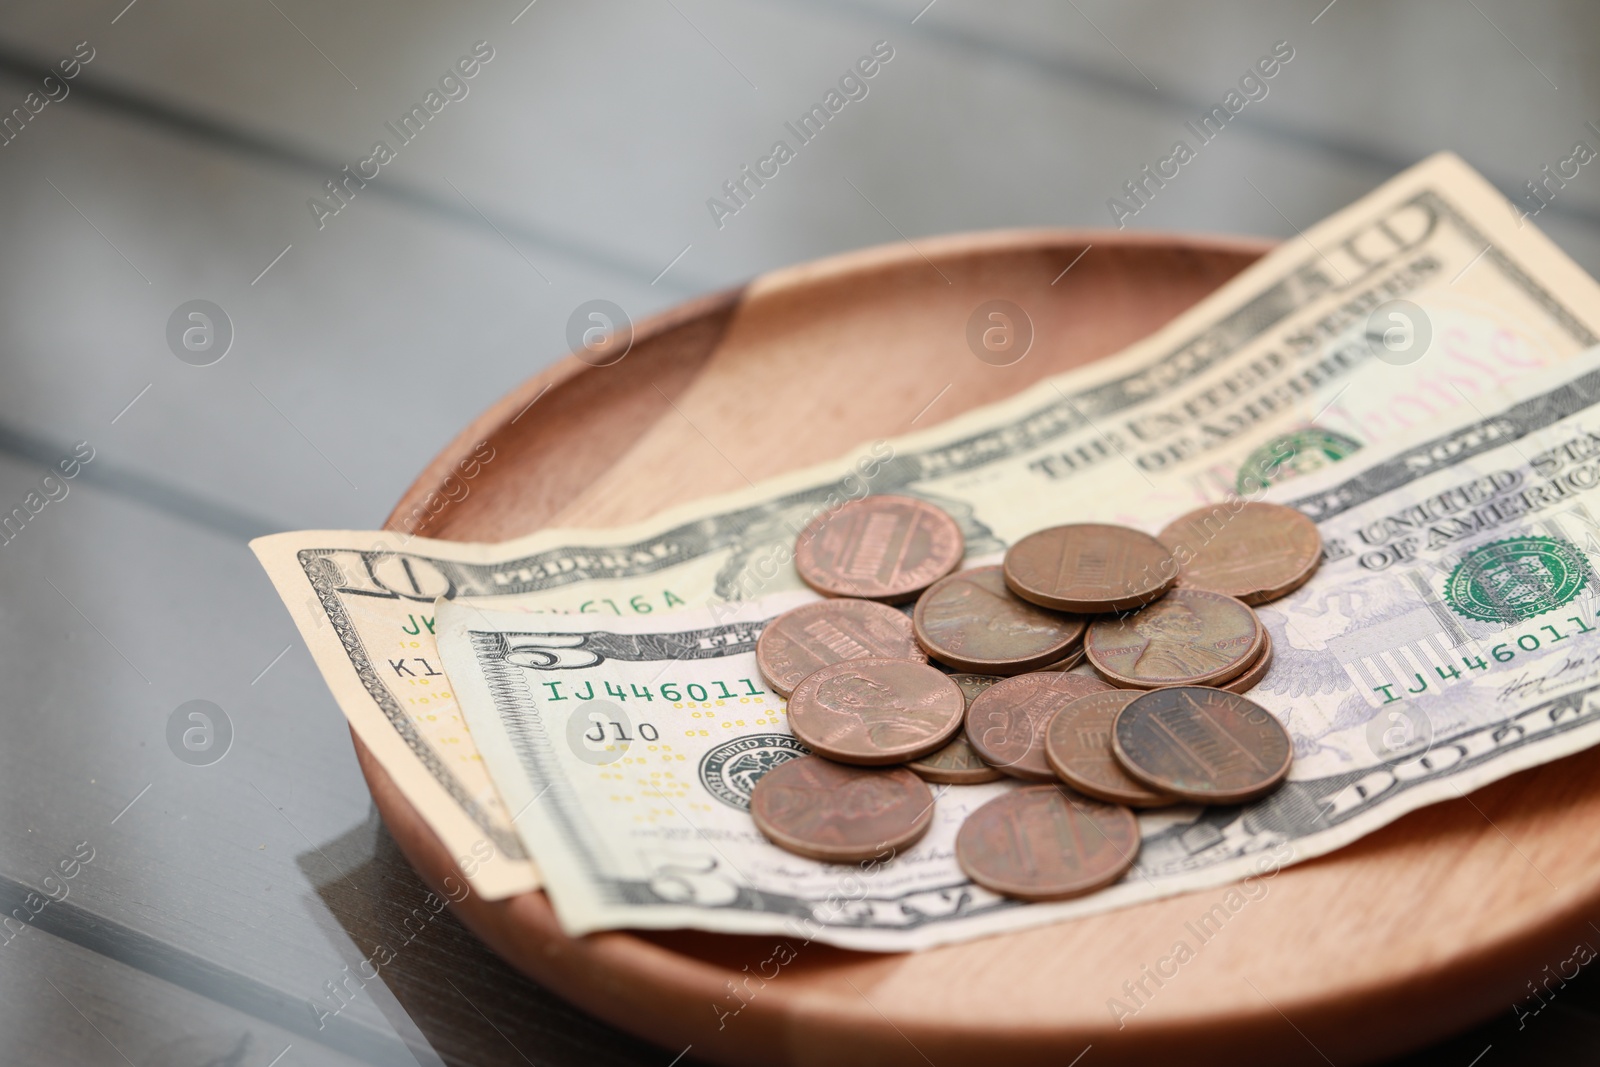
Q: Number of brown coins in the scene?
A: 15